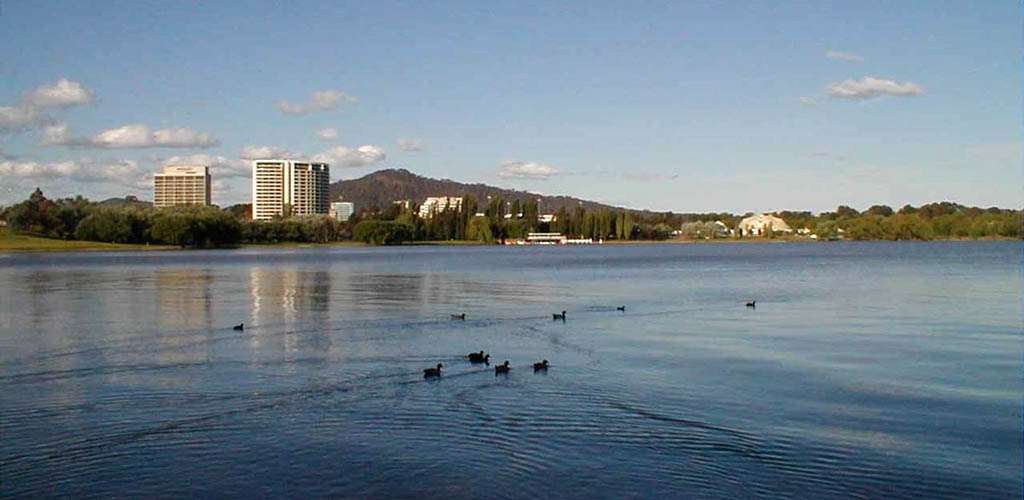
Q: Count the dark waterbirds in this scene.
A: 10